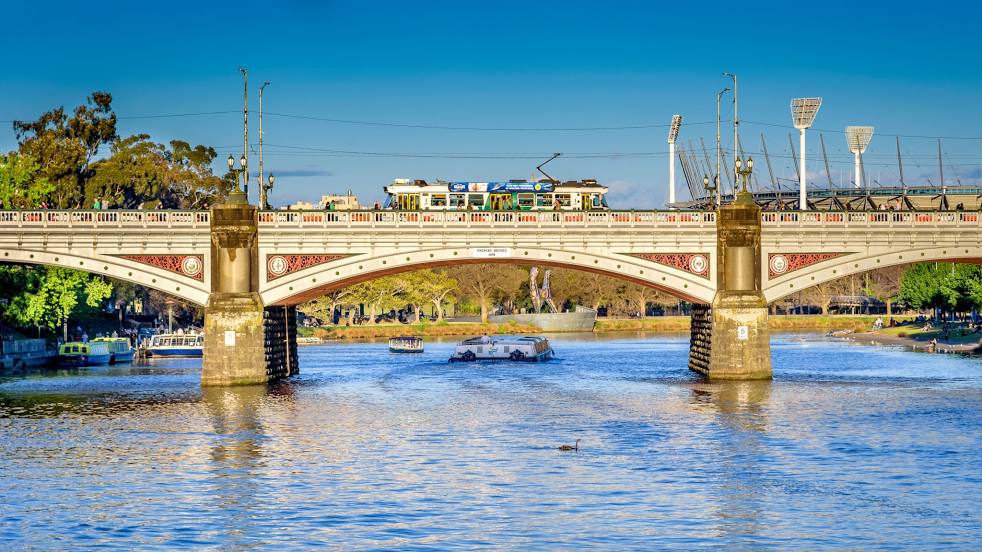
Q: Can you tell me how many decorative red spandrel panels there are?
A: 4